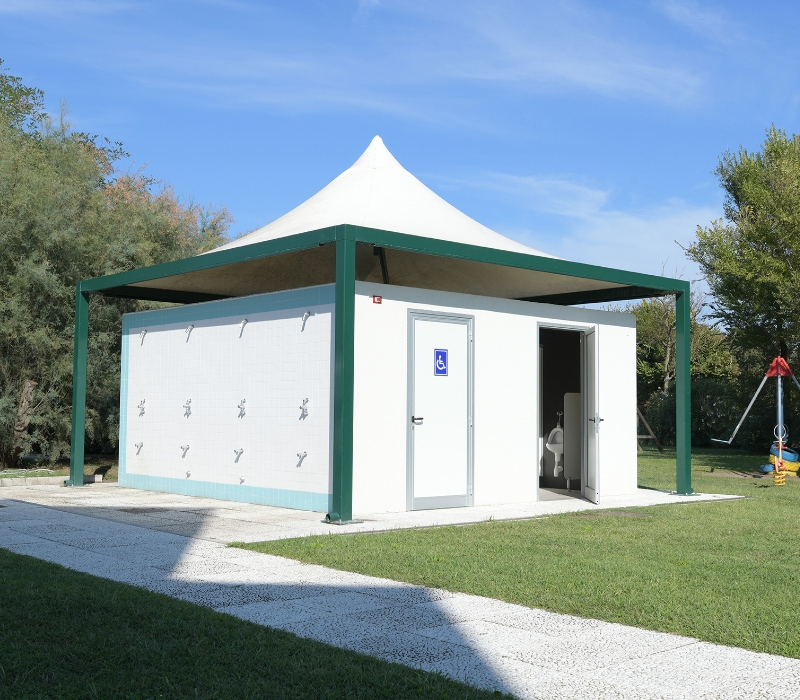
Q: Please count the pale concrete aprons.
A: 1